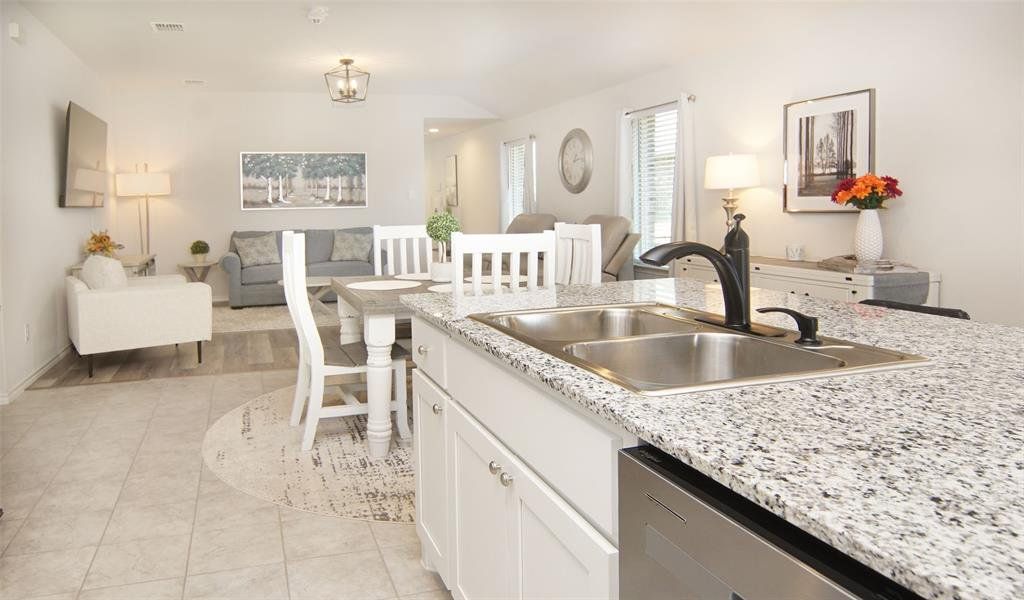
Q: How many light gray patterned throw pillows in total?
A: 2